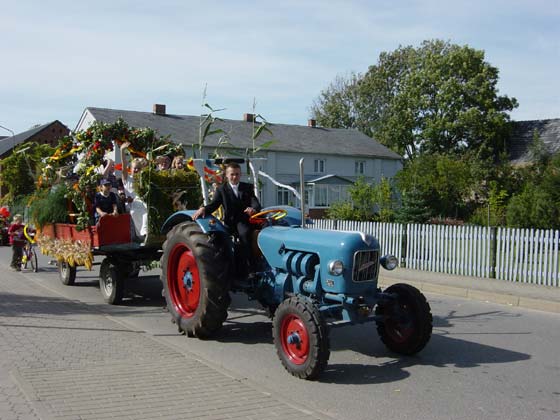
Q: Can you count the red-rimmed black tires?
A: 3